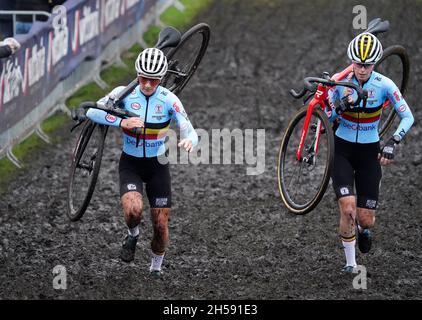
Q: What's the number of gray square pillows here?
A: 0